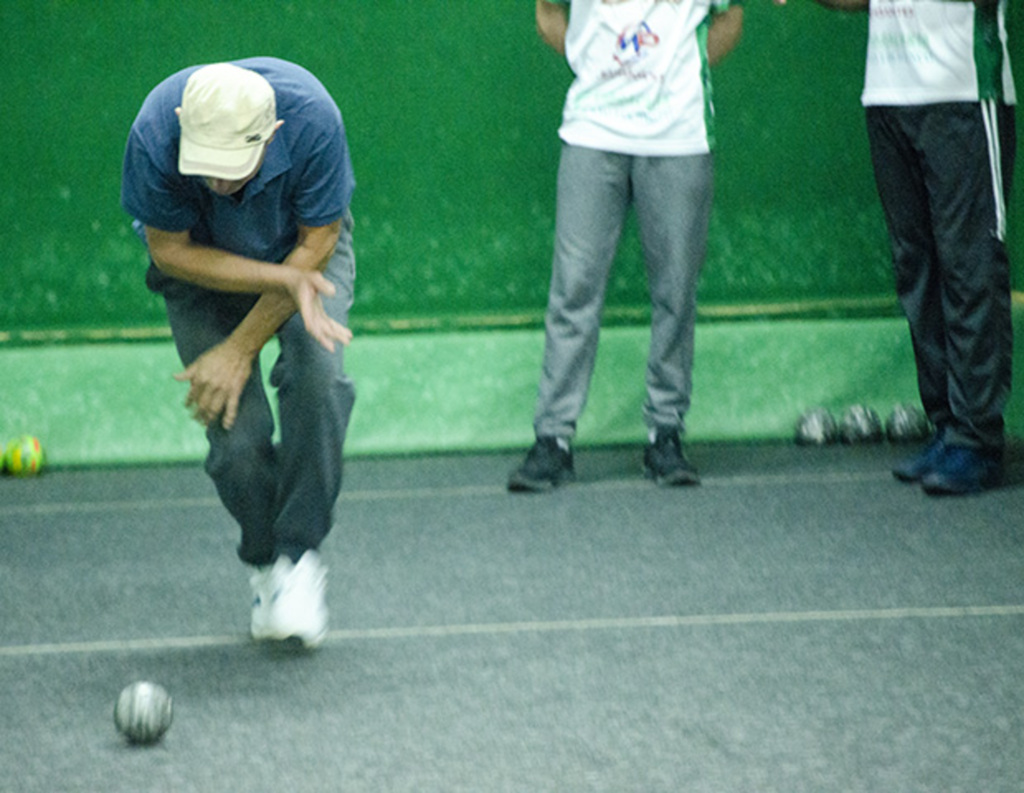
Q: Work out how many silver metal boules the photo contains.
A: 4